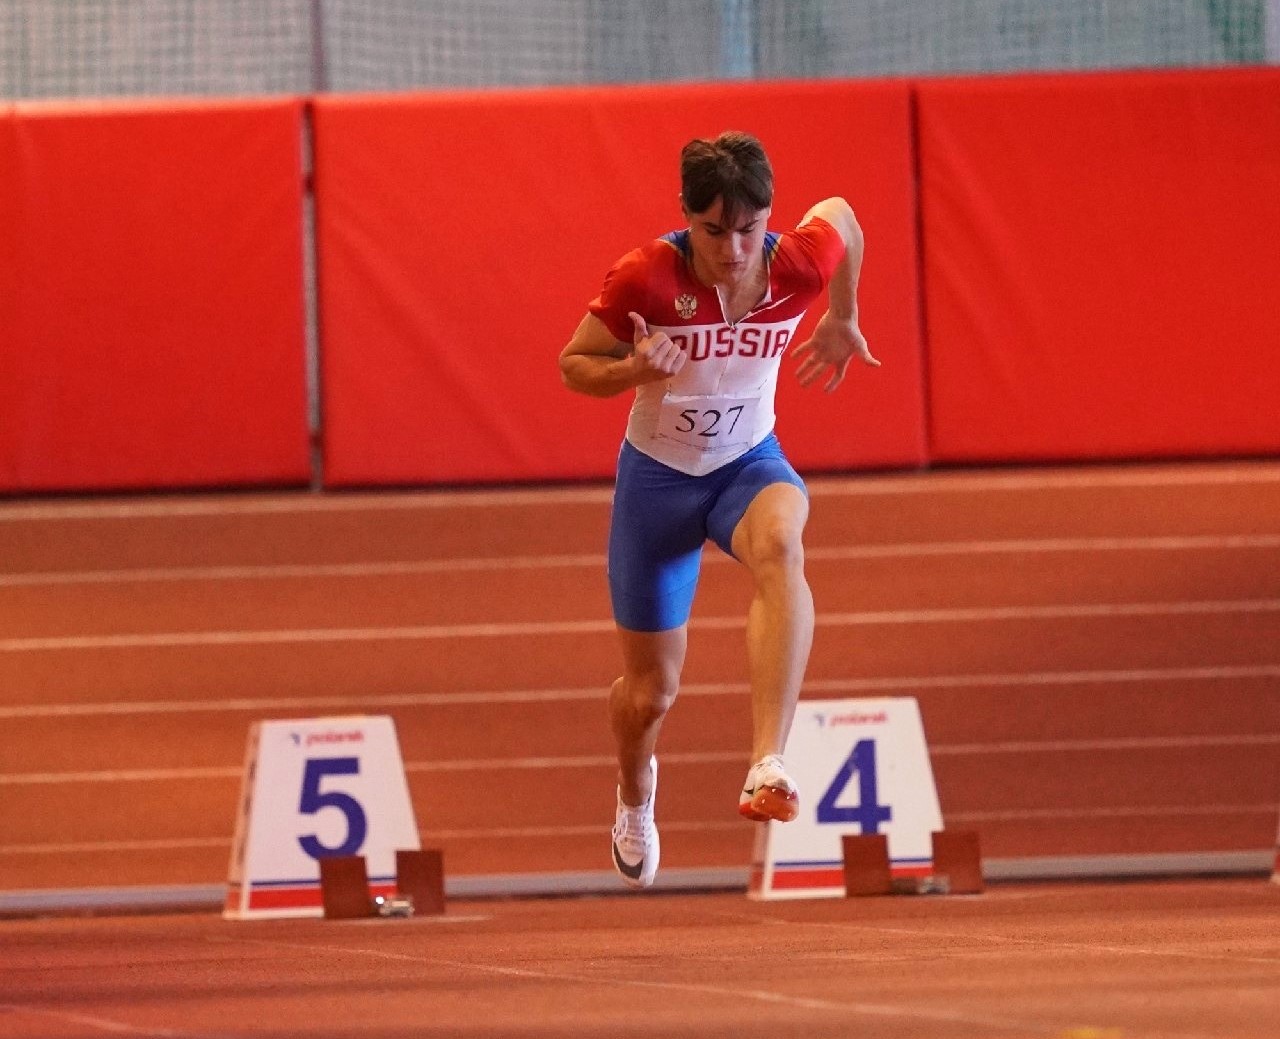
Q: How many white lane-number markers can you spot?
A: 2